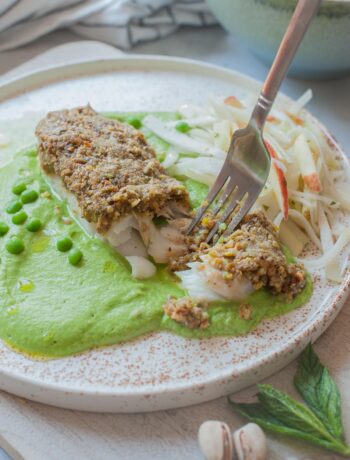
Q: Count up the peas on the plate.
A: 11